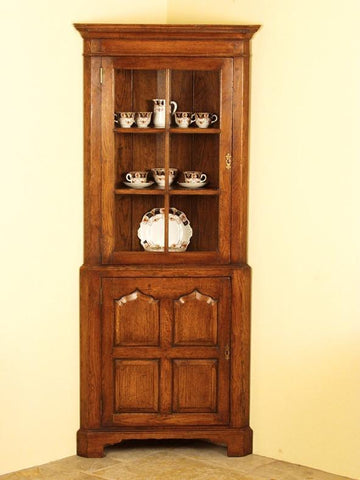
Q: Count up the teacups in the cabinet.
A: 6